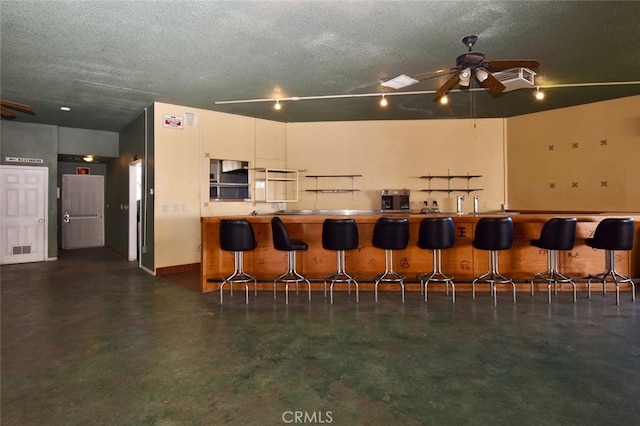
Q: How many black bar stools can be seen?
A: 8